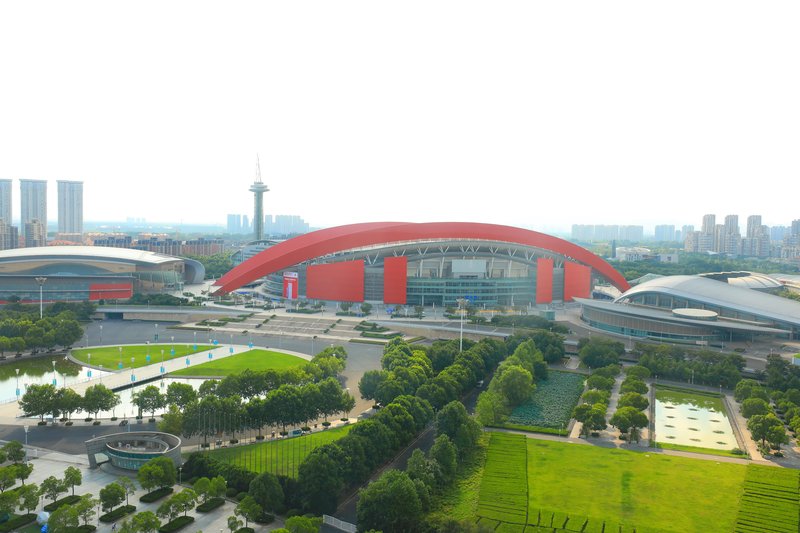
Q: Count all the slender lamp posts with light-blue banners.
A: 14